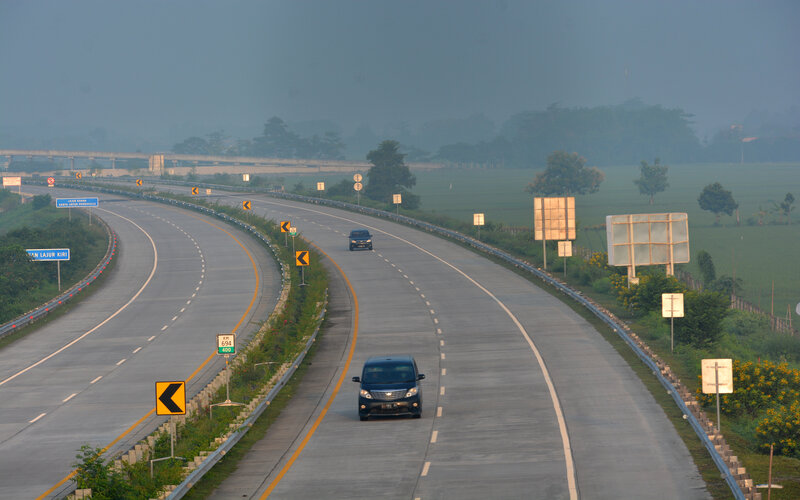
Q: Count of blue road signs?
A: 2